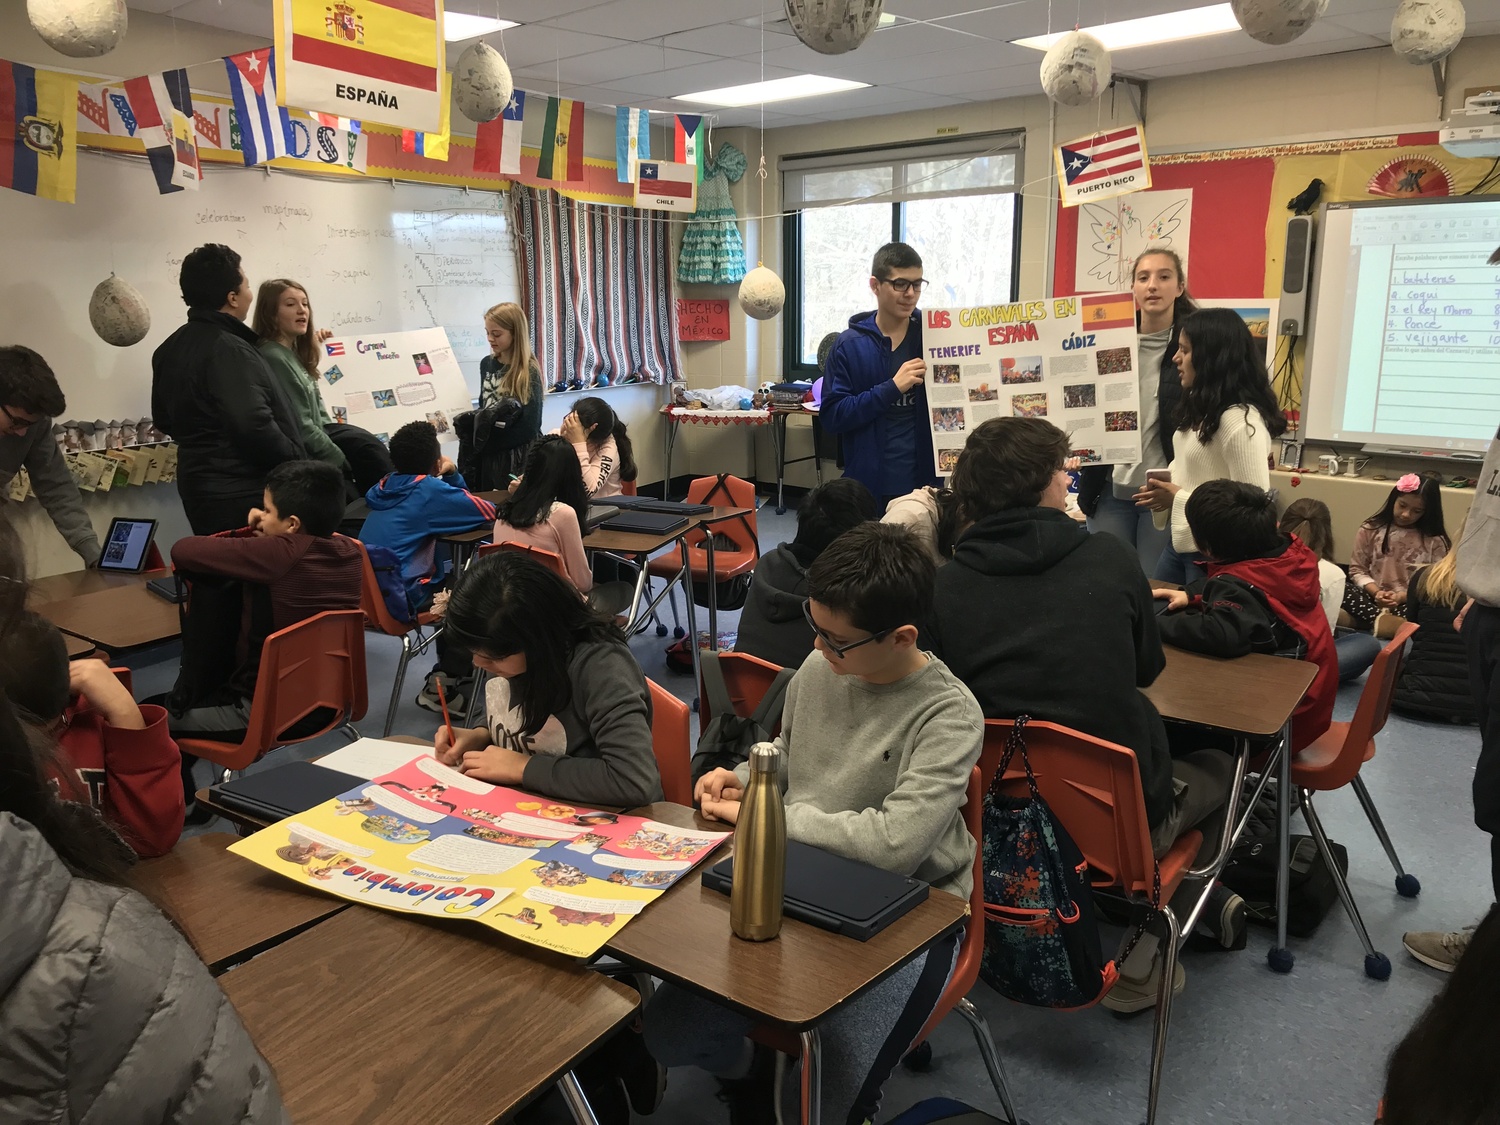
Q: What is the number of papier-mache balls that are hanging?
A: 8